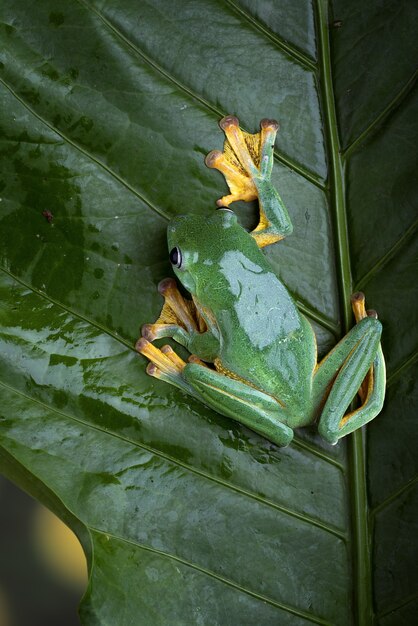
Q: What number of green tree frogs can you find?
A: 1